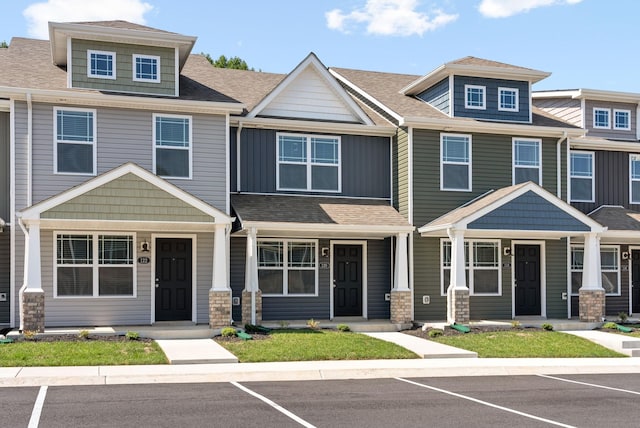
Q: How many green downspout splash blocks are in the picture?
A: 5